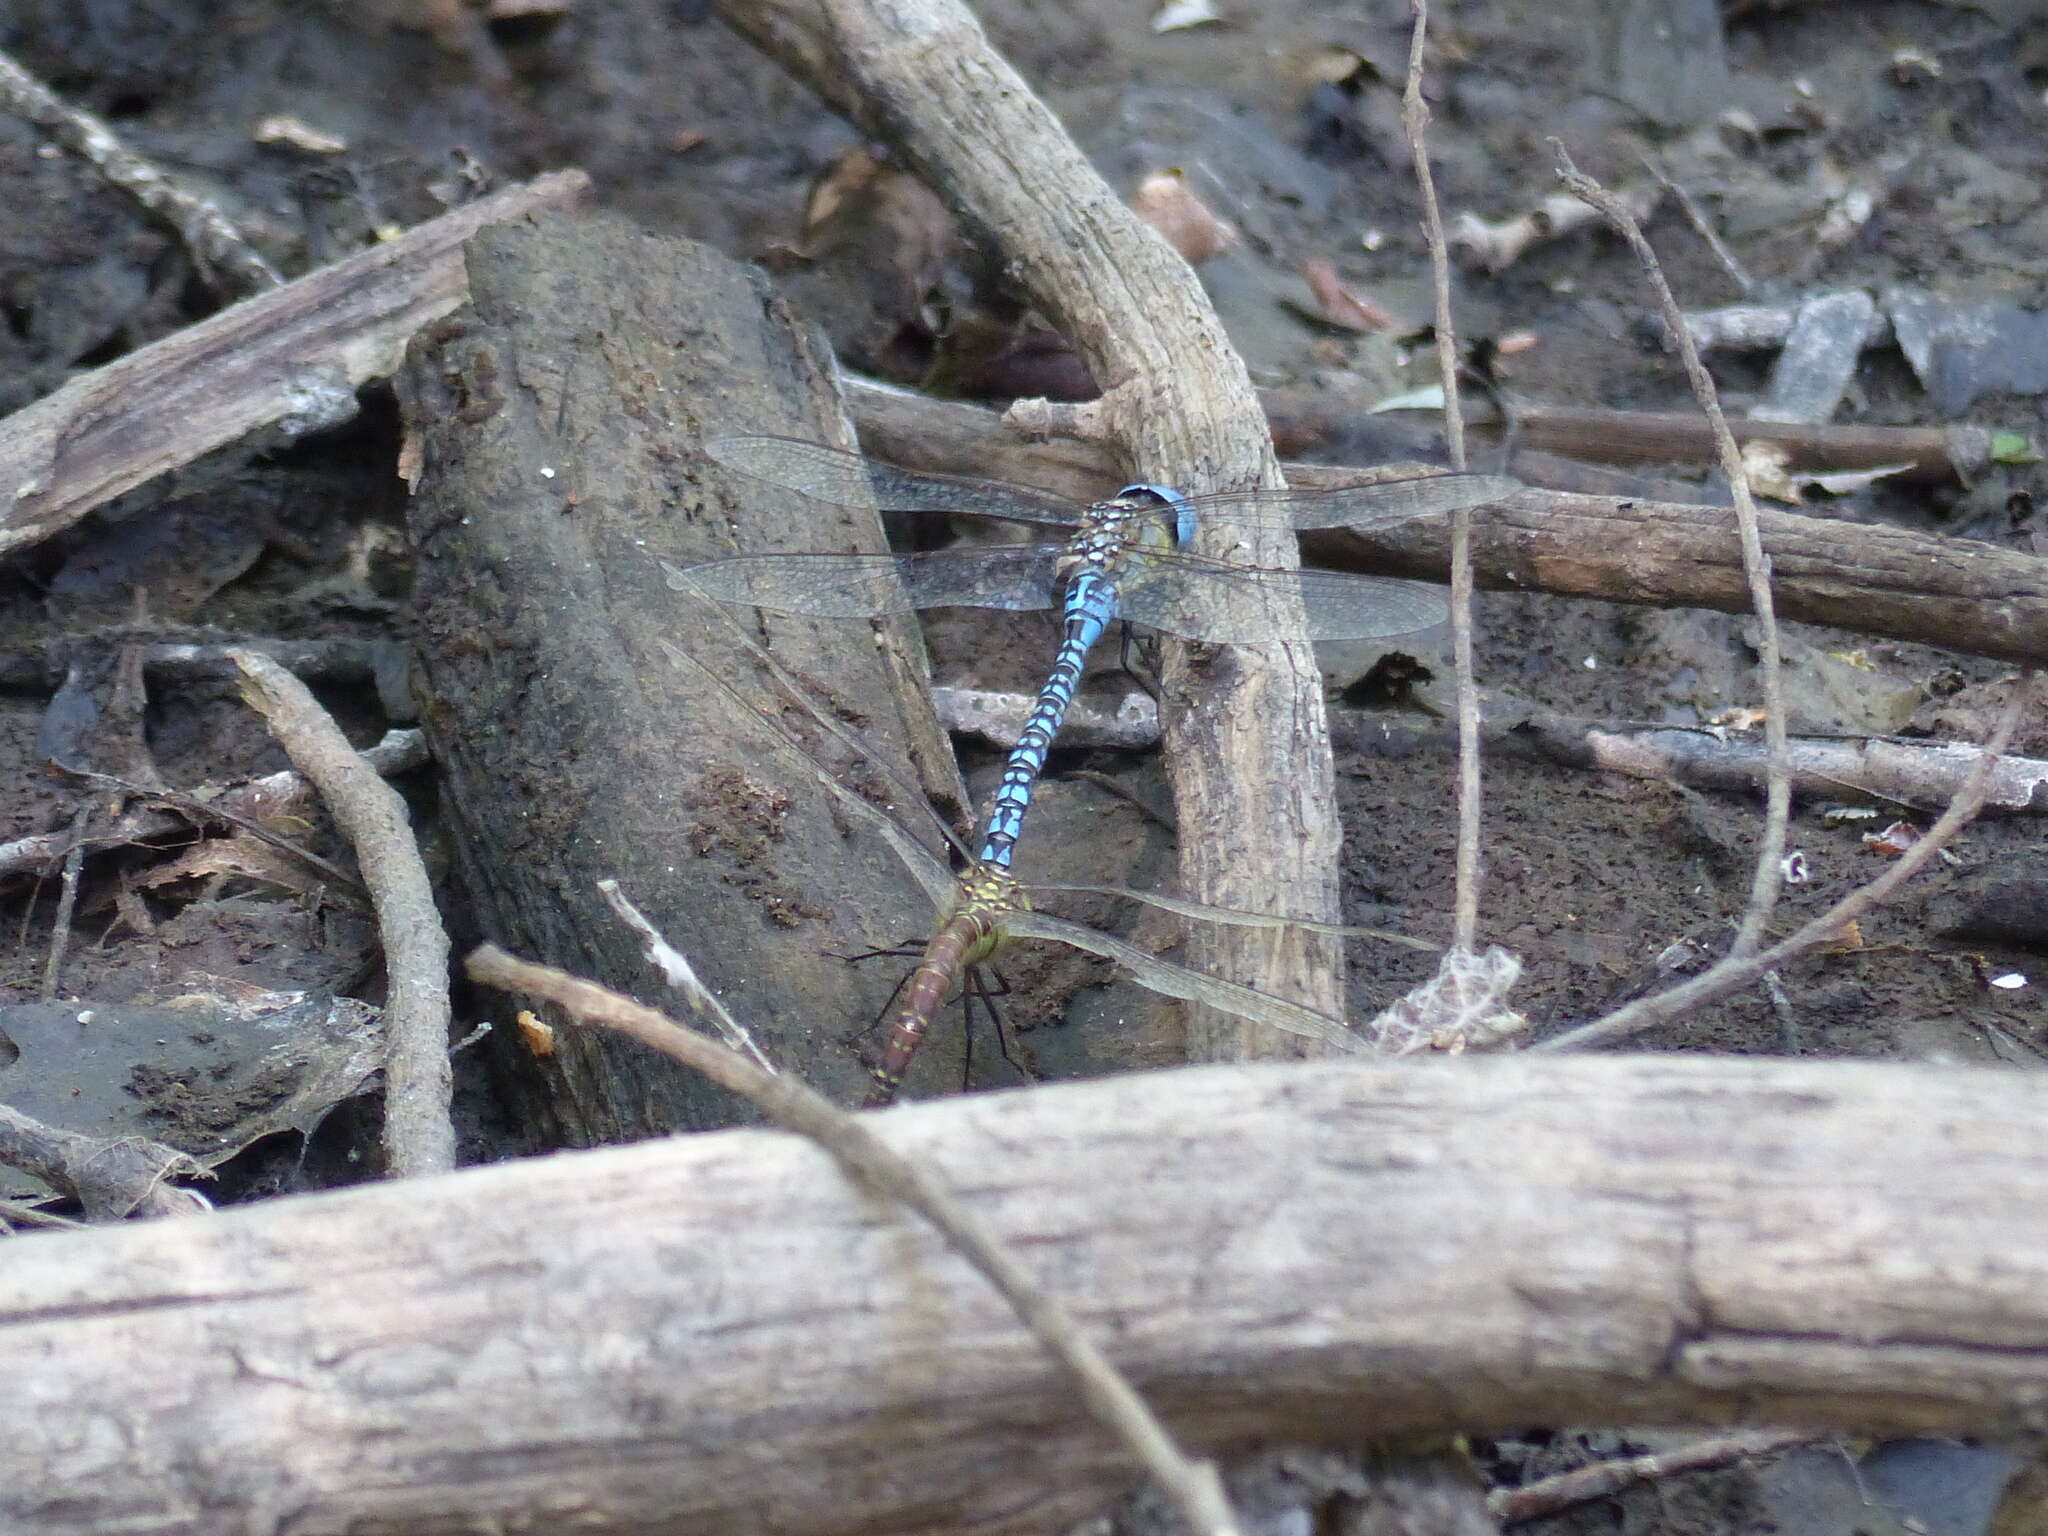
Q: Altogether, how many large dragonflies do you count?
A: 2